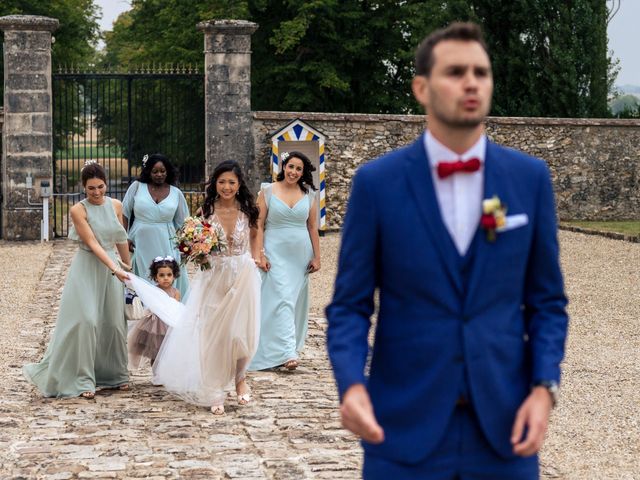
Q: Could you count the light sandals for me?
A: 2